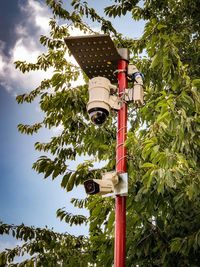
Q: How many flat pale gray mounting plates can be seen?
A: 1